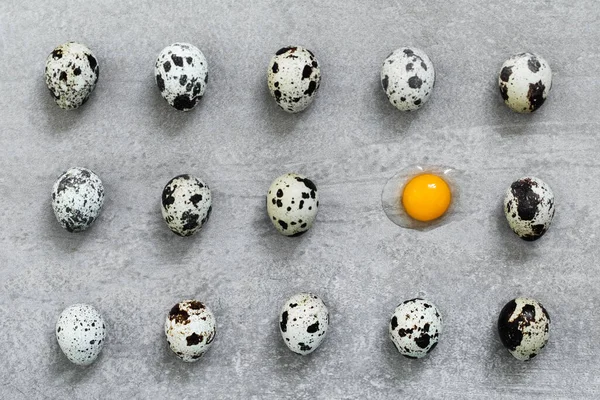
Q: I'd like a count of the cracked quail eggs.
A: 1